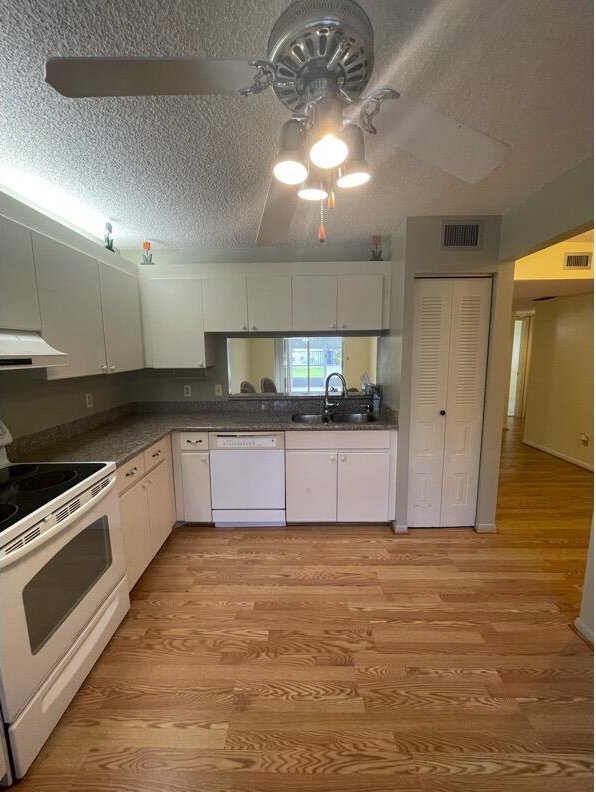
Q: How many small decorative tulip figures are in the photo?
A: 3